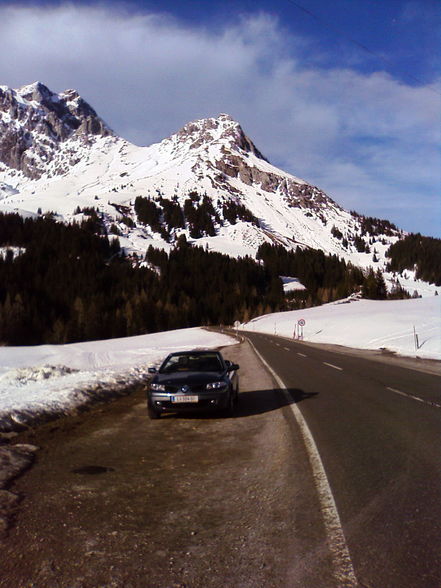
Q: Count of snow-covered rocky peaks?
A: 2